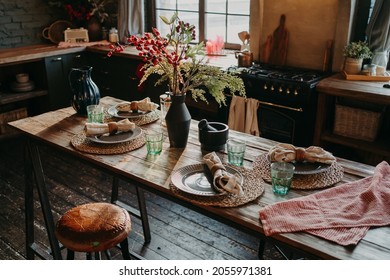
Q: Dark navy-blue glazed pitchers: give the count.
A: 1